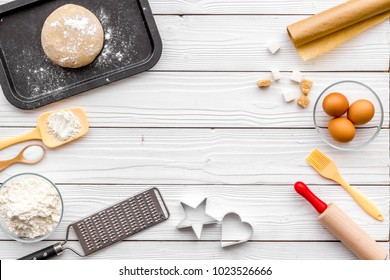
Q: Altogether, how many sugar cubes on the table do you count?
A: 7